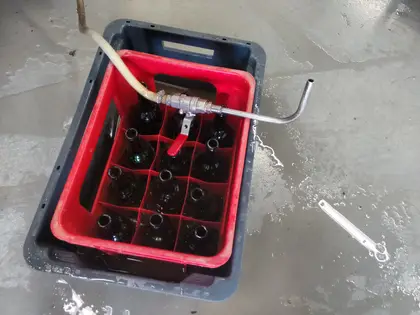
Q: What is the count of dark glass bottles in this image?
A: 12